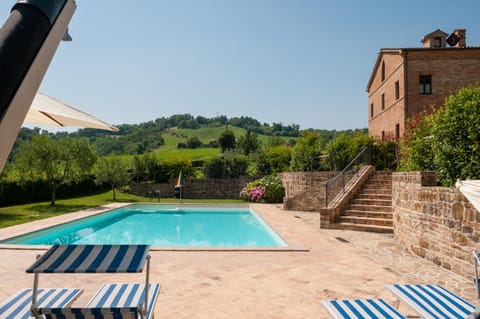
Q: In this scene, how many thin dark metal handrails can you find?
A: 1